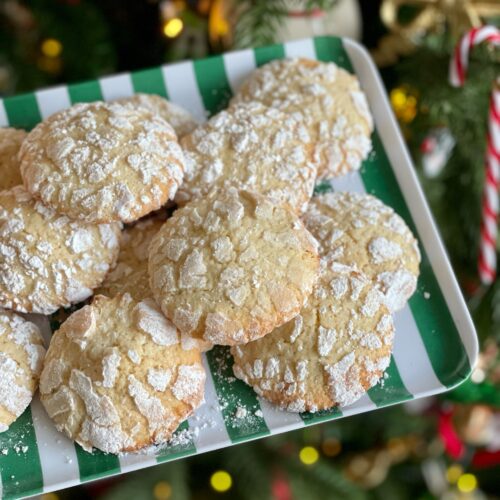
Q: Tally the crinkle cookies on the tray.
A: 12